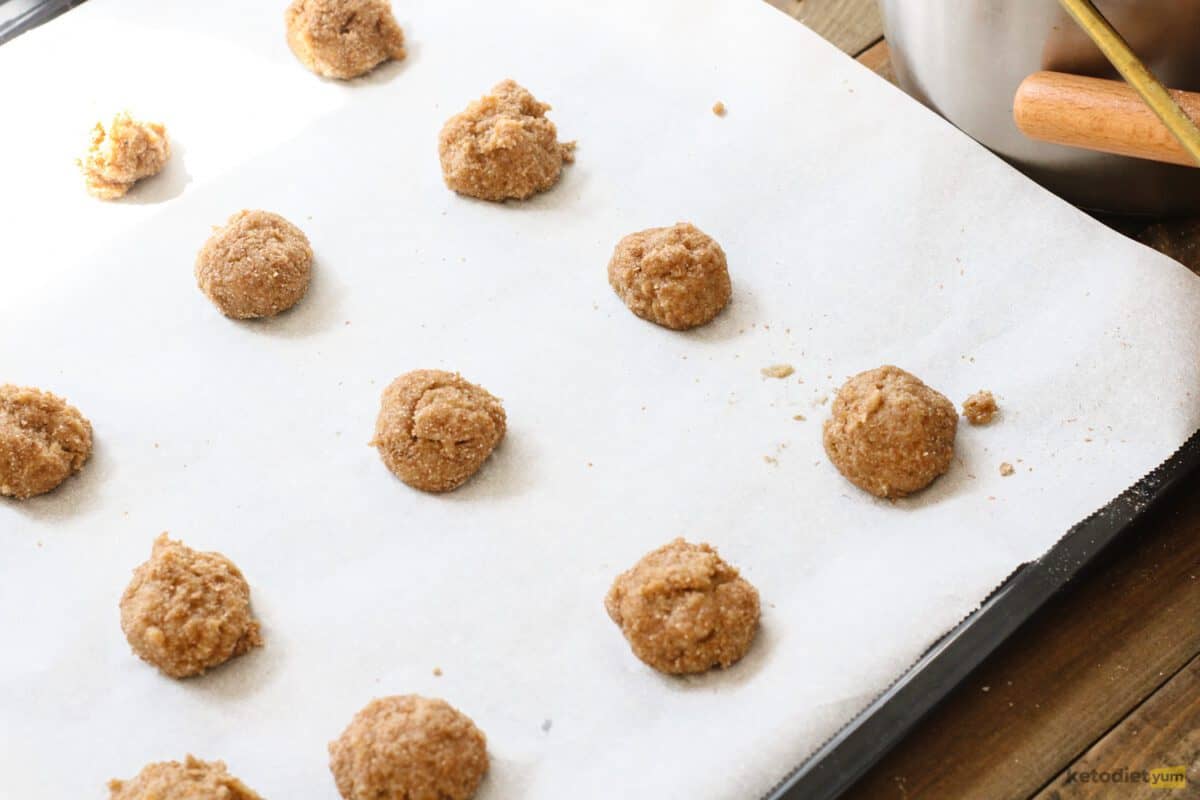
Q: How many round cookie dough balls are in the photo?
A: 12